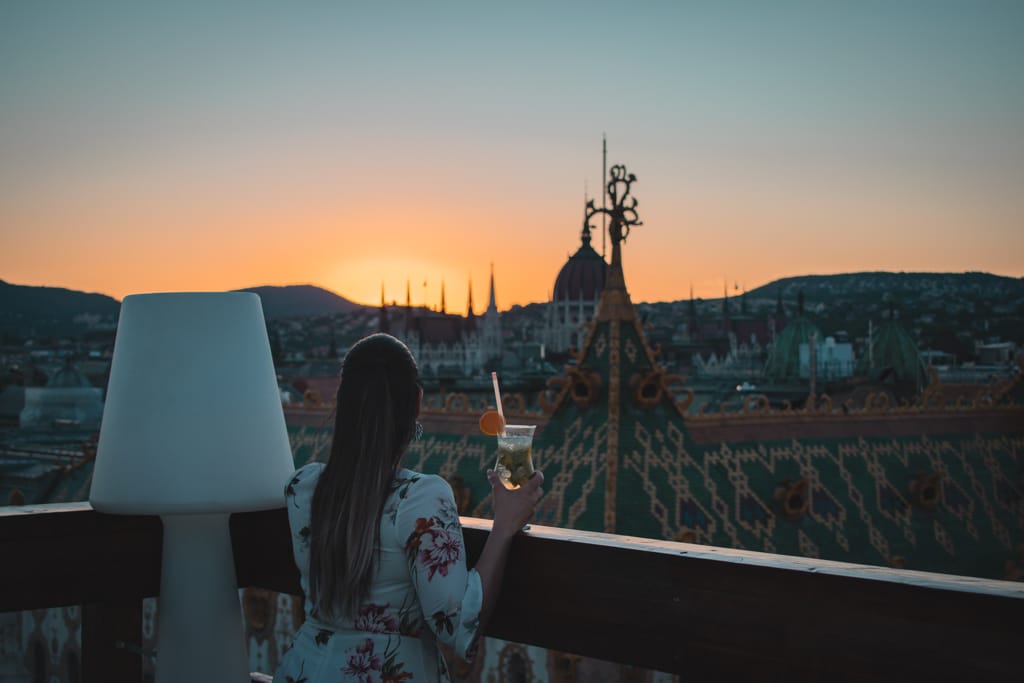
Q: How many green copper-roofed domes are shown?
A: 2